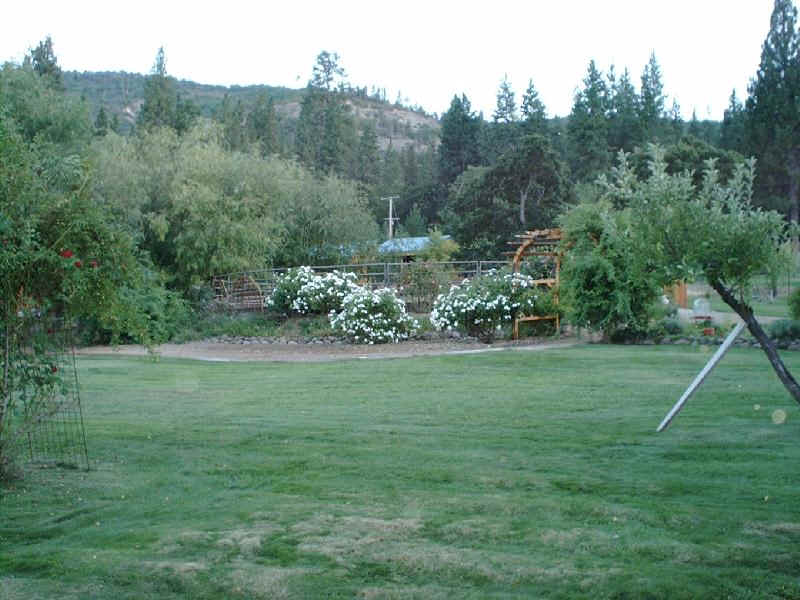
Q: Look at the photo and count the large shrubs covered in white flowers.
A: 3